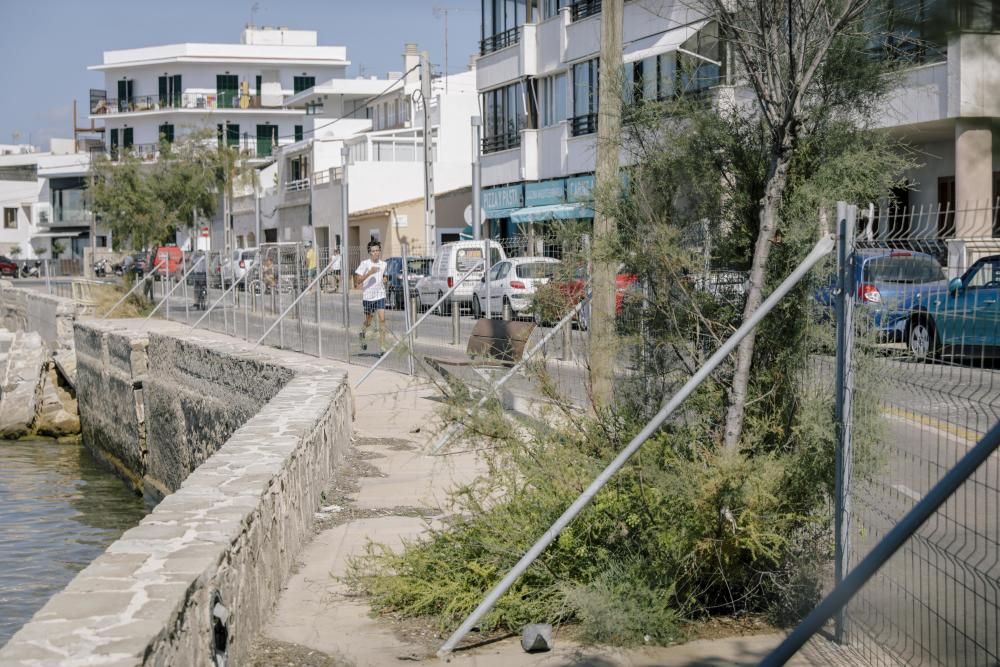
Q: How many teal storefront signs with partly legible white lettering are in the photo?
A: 3